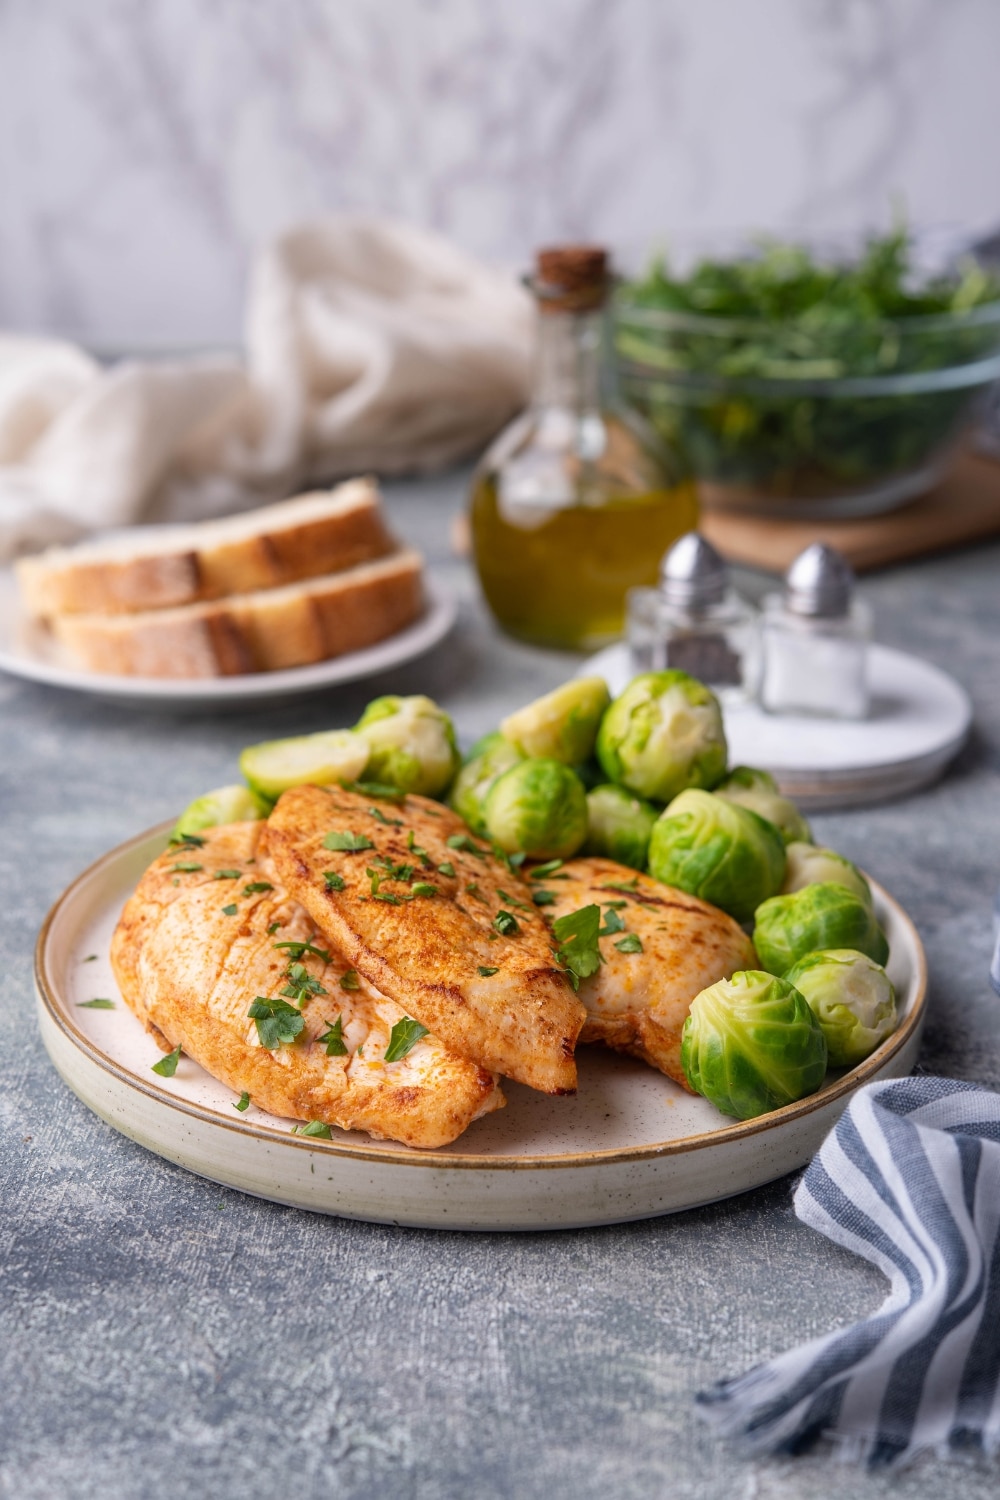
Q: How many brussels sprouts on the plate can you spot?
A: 14